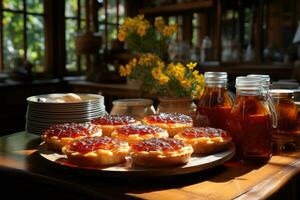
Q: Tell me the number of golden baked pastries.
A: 7